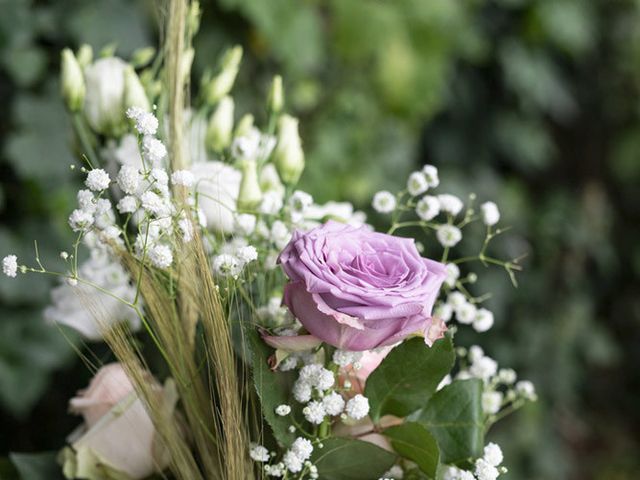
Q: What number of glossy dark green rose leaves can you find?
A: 5